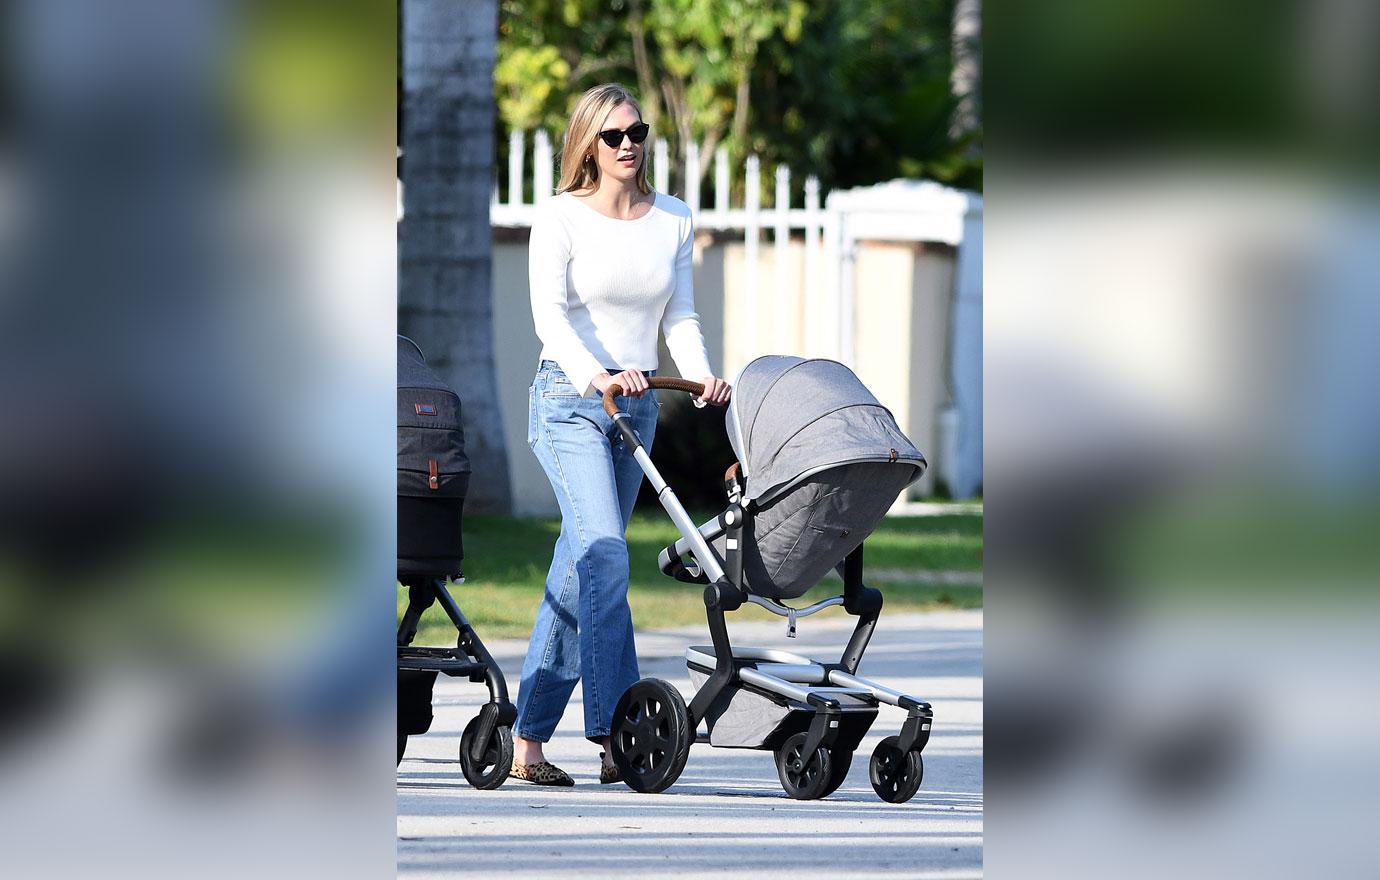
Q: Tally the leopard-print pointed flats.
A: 2